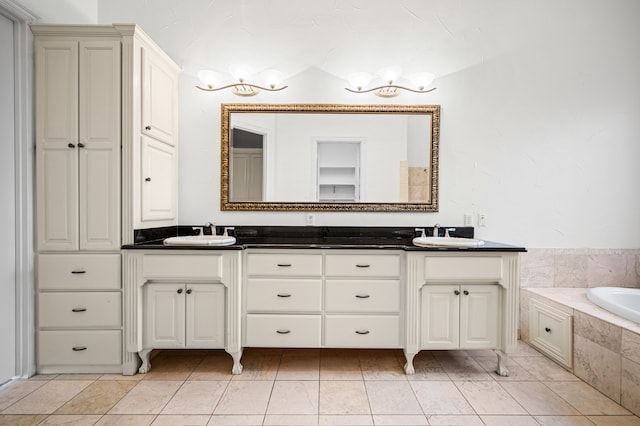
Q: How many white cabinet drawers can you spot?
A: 9